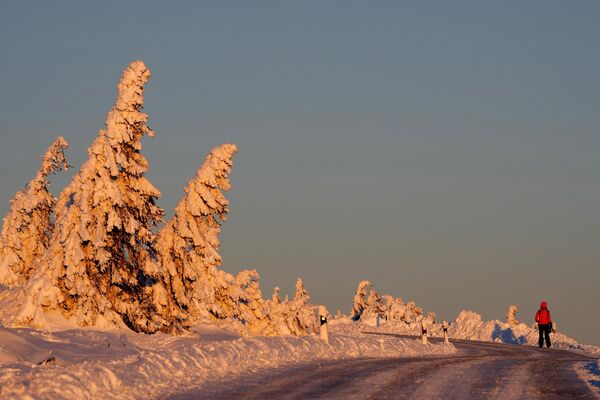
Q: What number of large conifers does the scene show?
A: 3